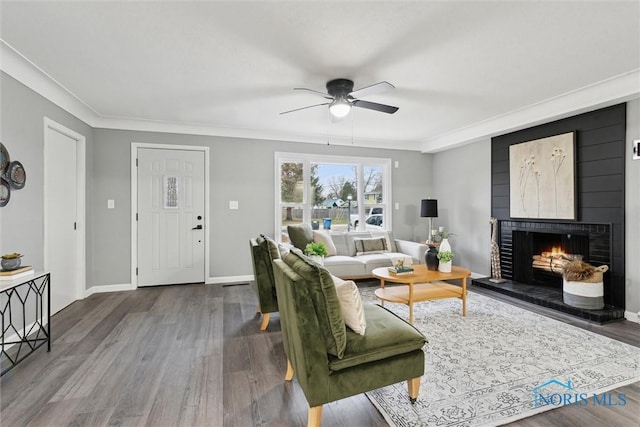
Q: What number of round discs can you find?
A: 3